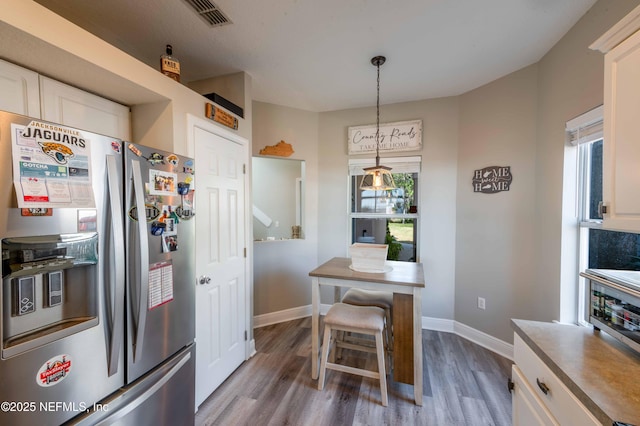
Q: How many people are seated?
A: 0